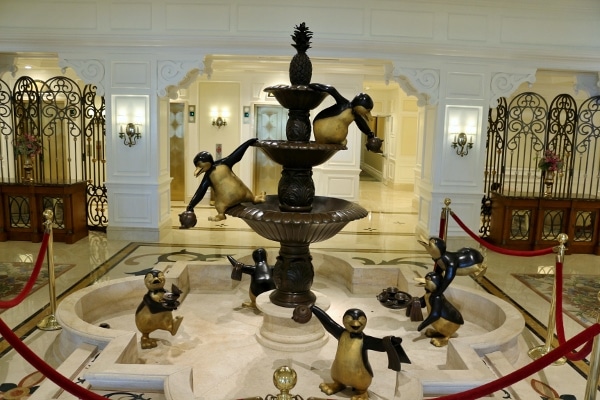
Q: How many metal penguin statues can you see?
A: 7